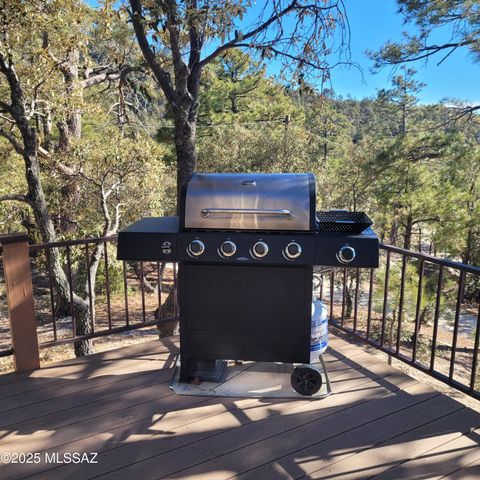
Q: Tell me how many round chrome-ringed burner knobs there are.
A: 5